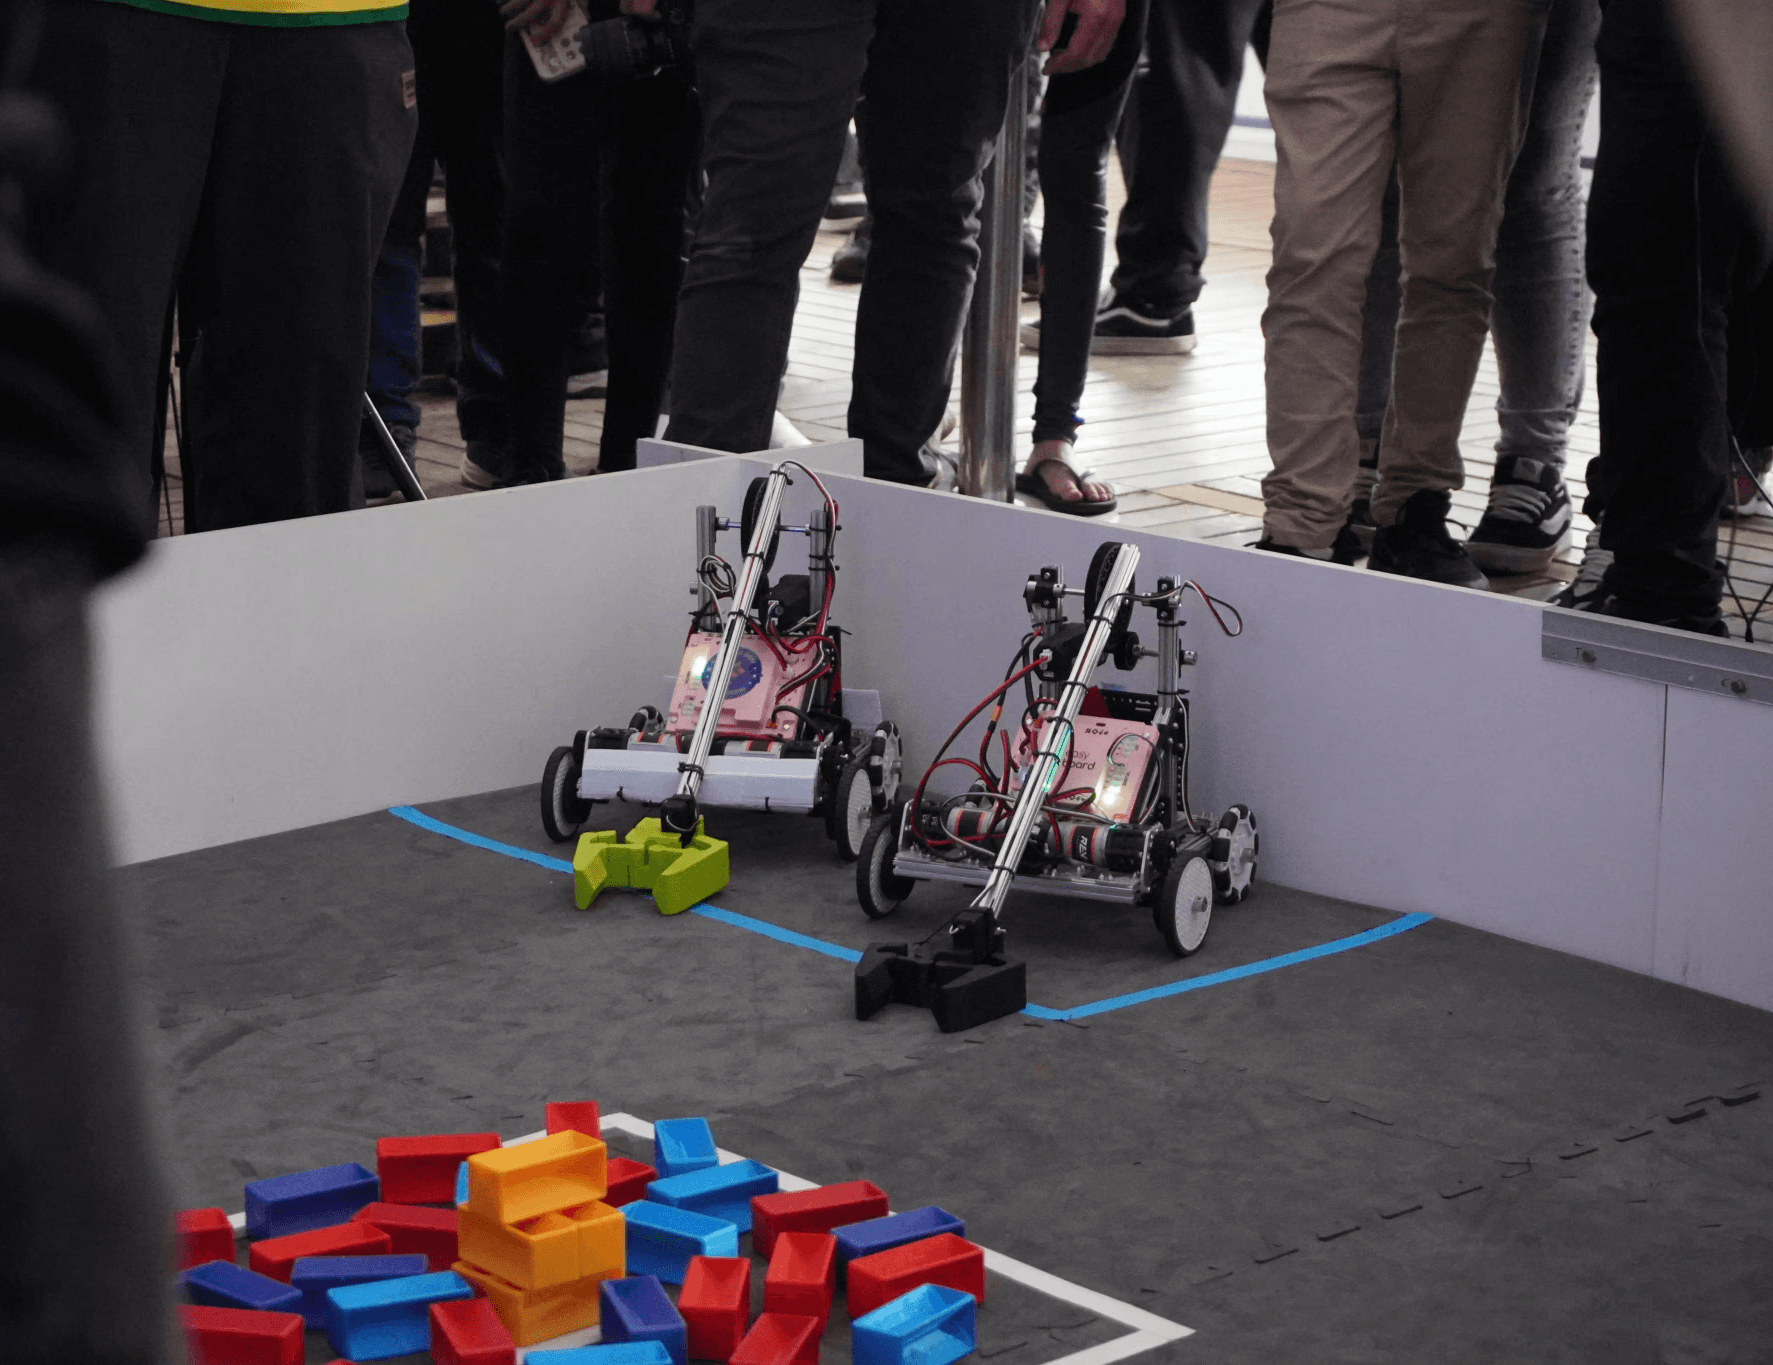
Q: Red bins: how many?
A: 14